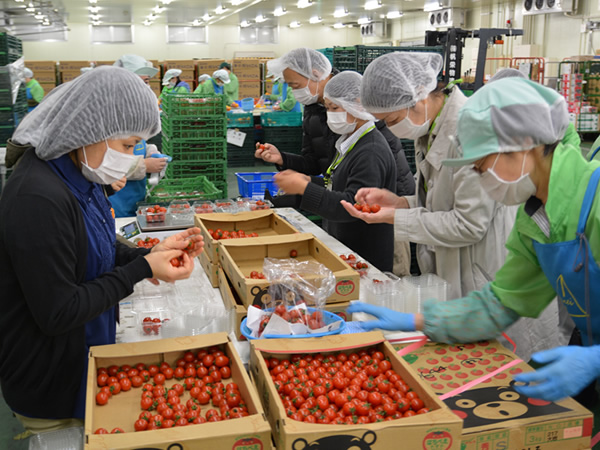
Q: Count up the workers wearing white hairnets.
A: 4